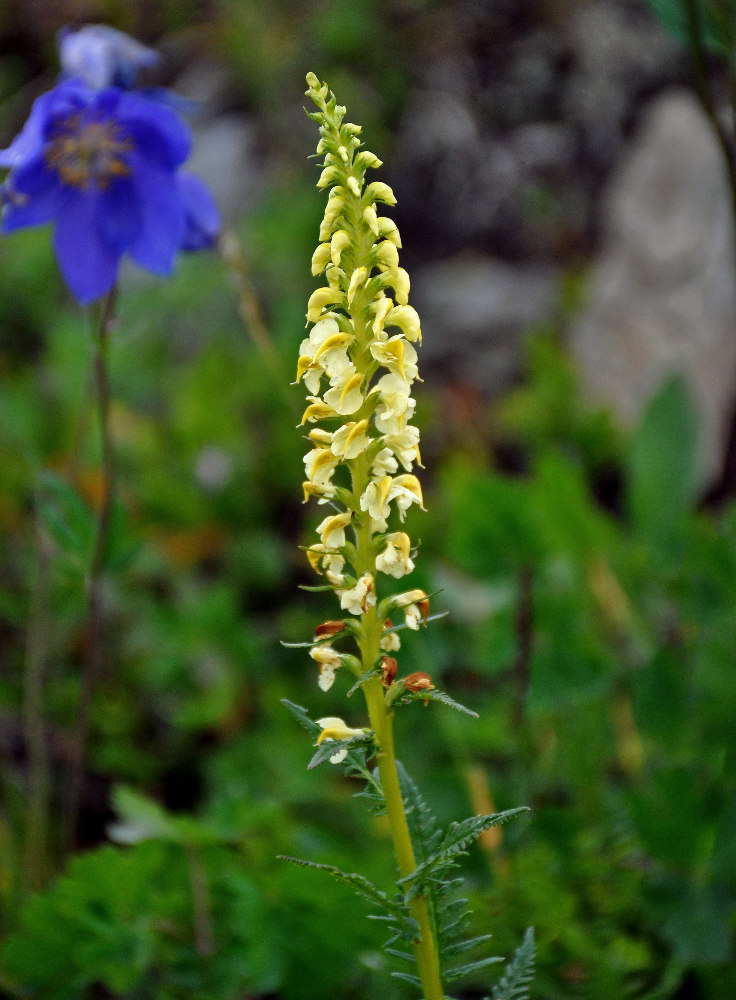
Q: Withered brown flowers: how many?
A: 3